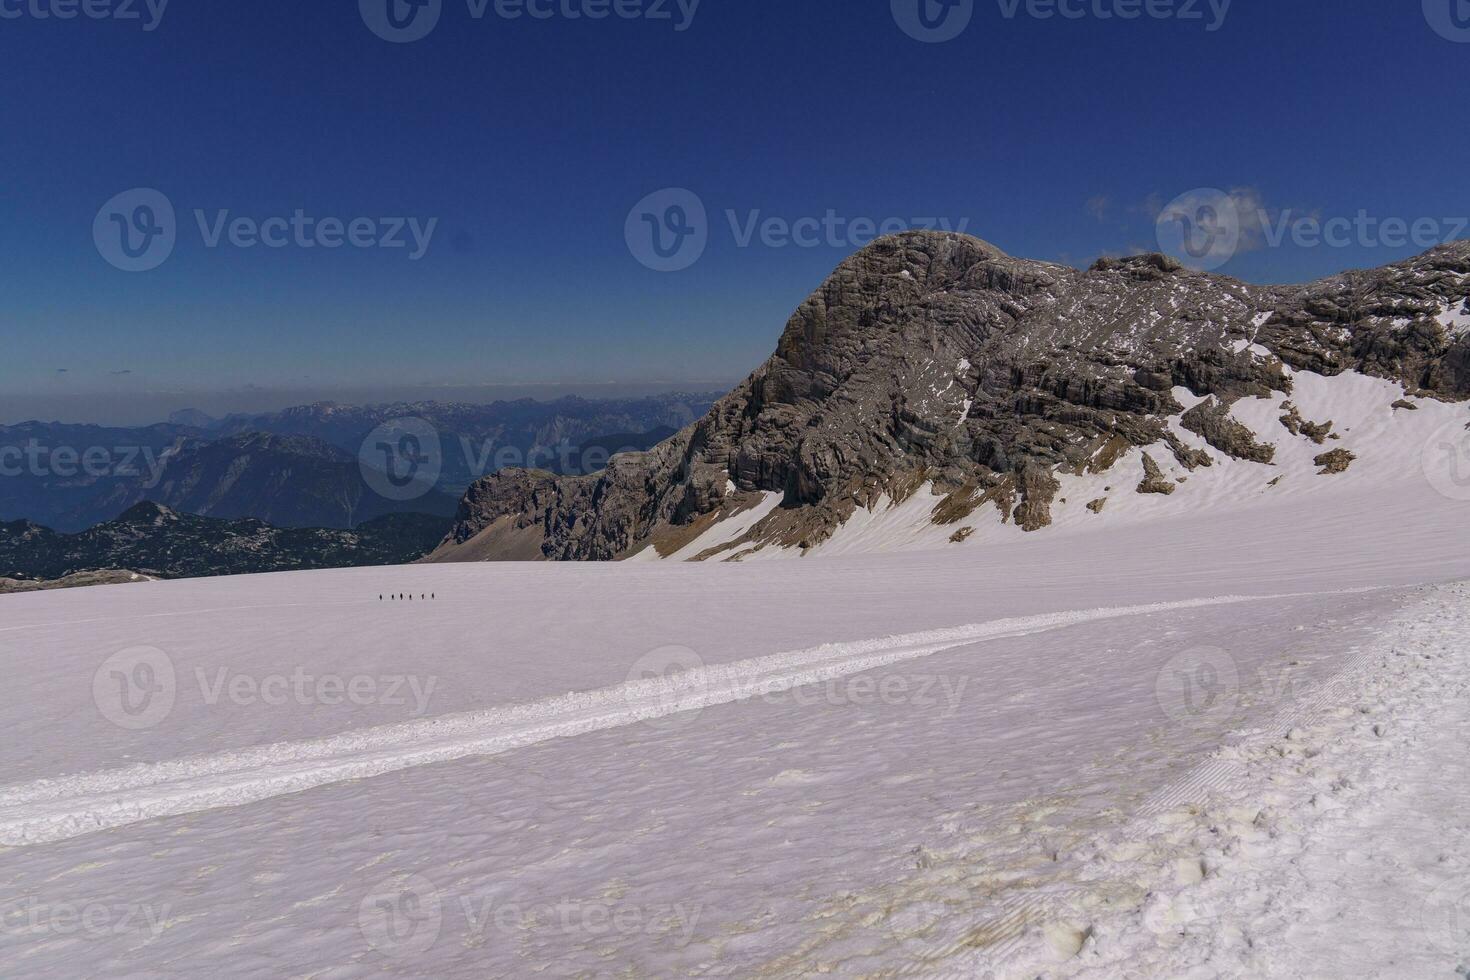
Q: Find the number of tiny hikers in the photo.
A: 6